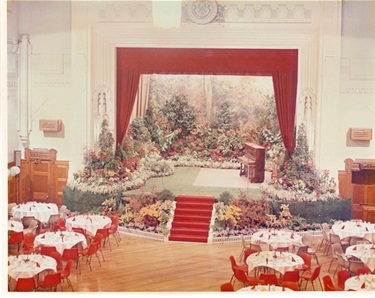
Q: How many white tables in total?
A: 11